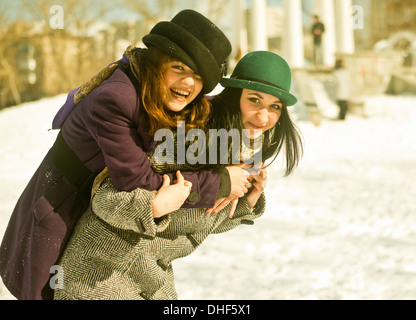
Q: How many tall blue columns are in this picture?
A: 0